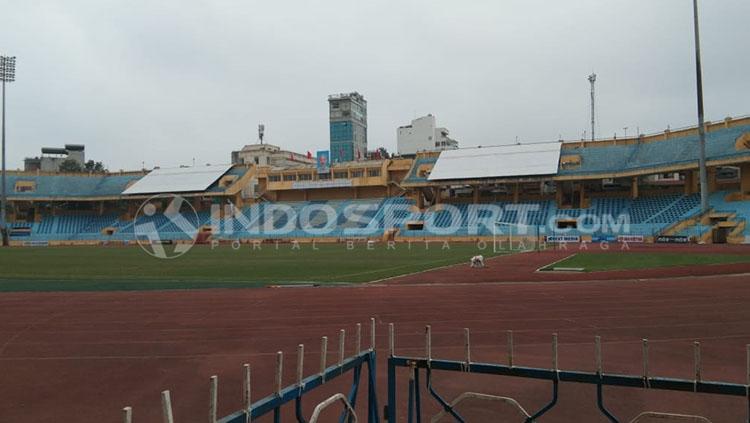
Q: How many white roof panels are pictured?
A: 2